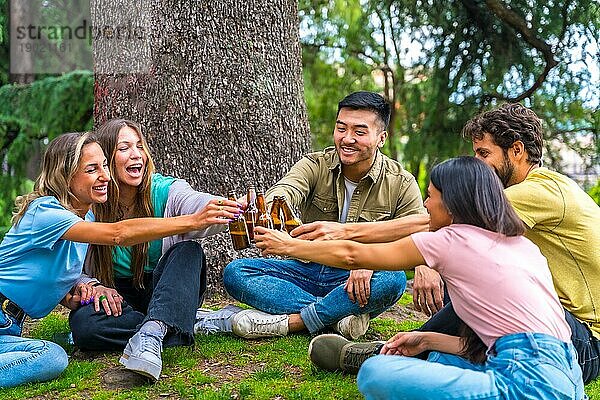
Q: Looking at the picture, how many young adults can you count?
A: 5